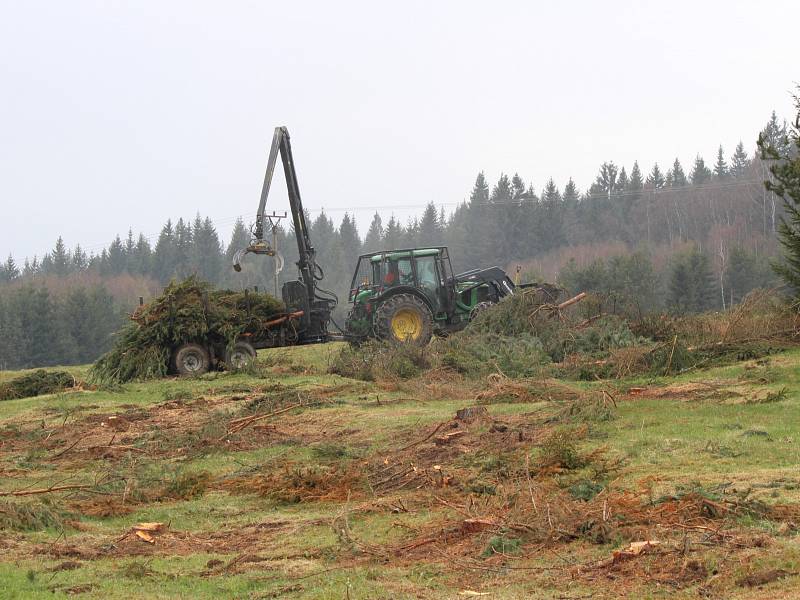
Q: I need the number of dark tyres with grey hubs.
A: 2